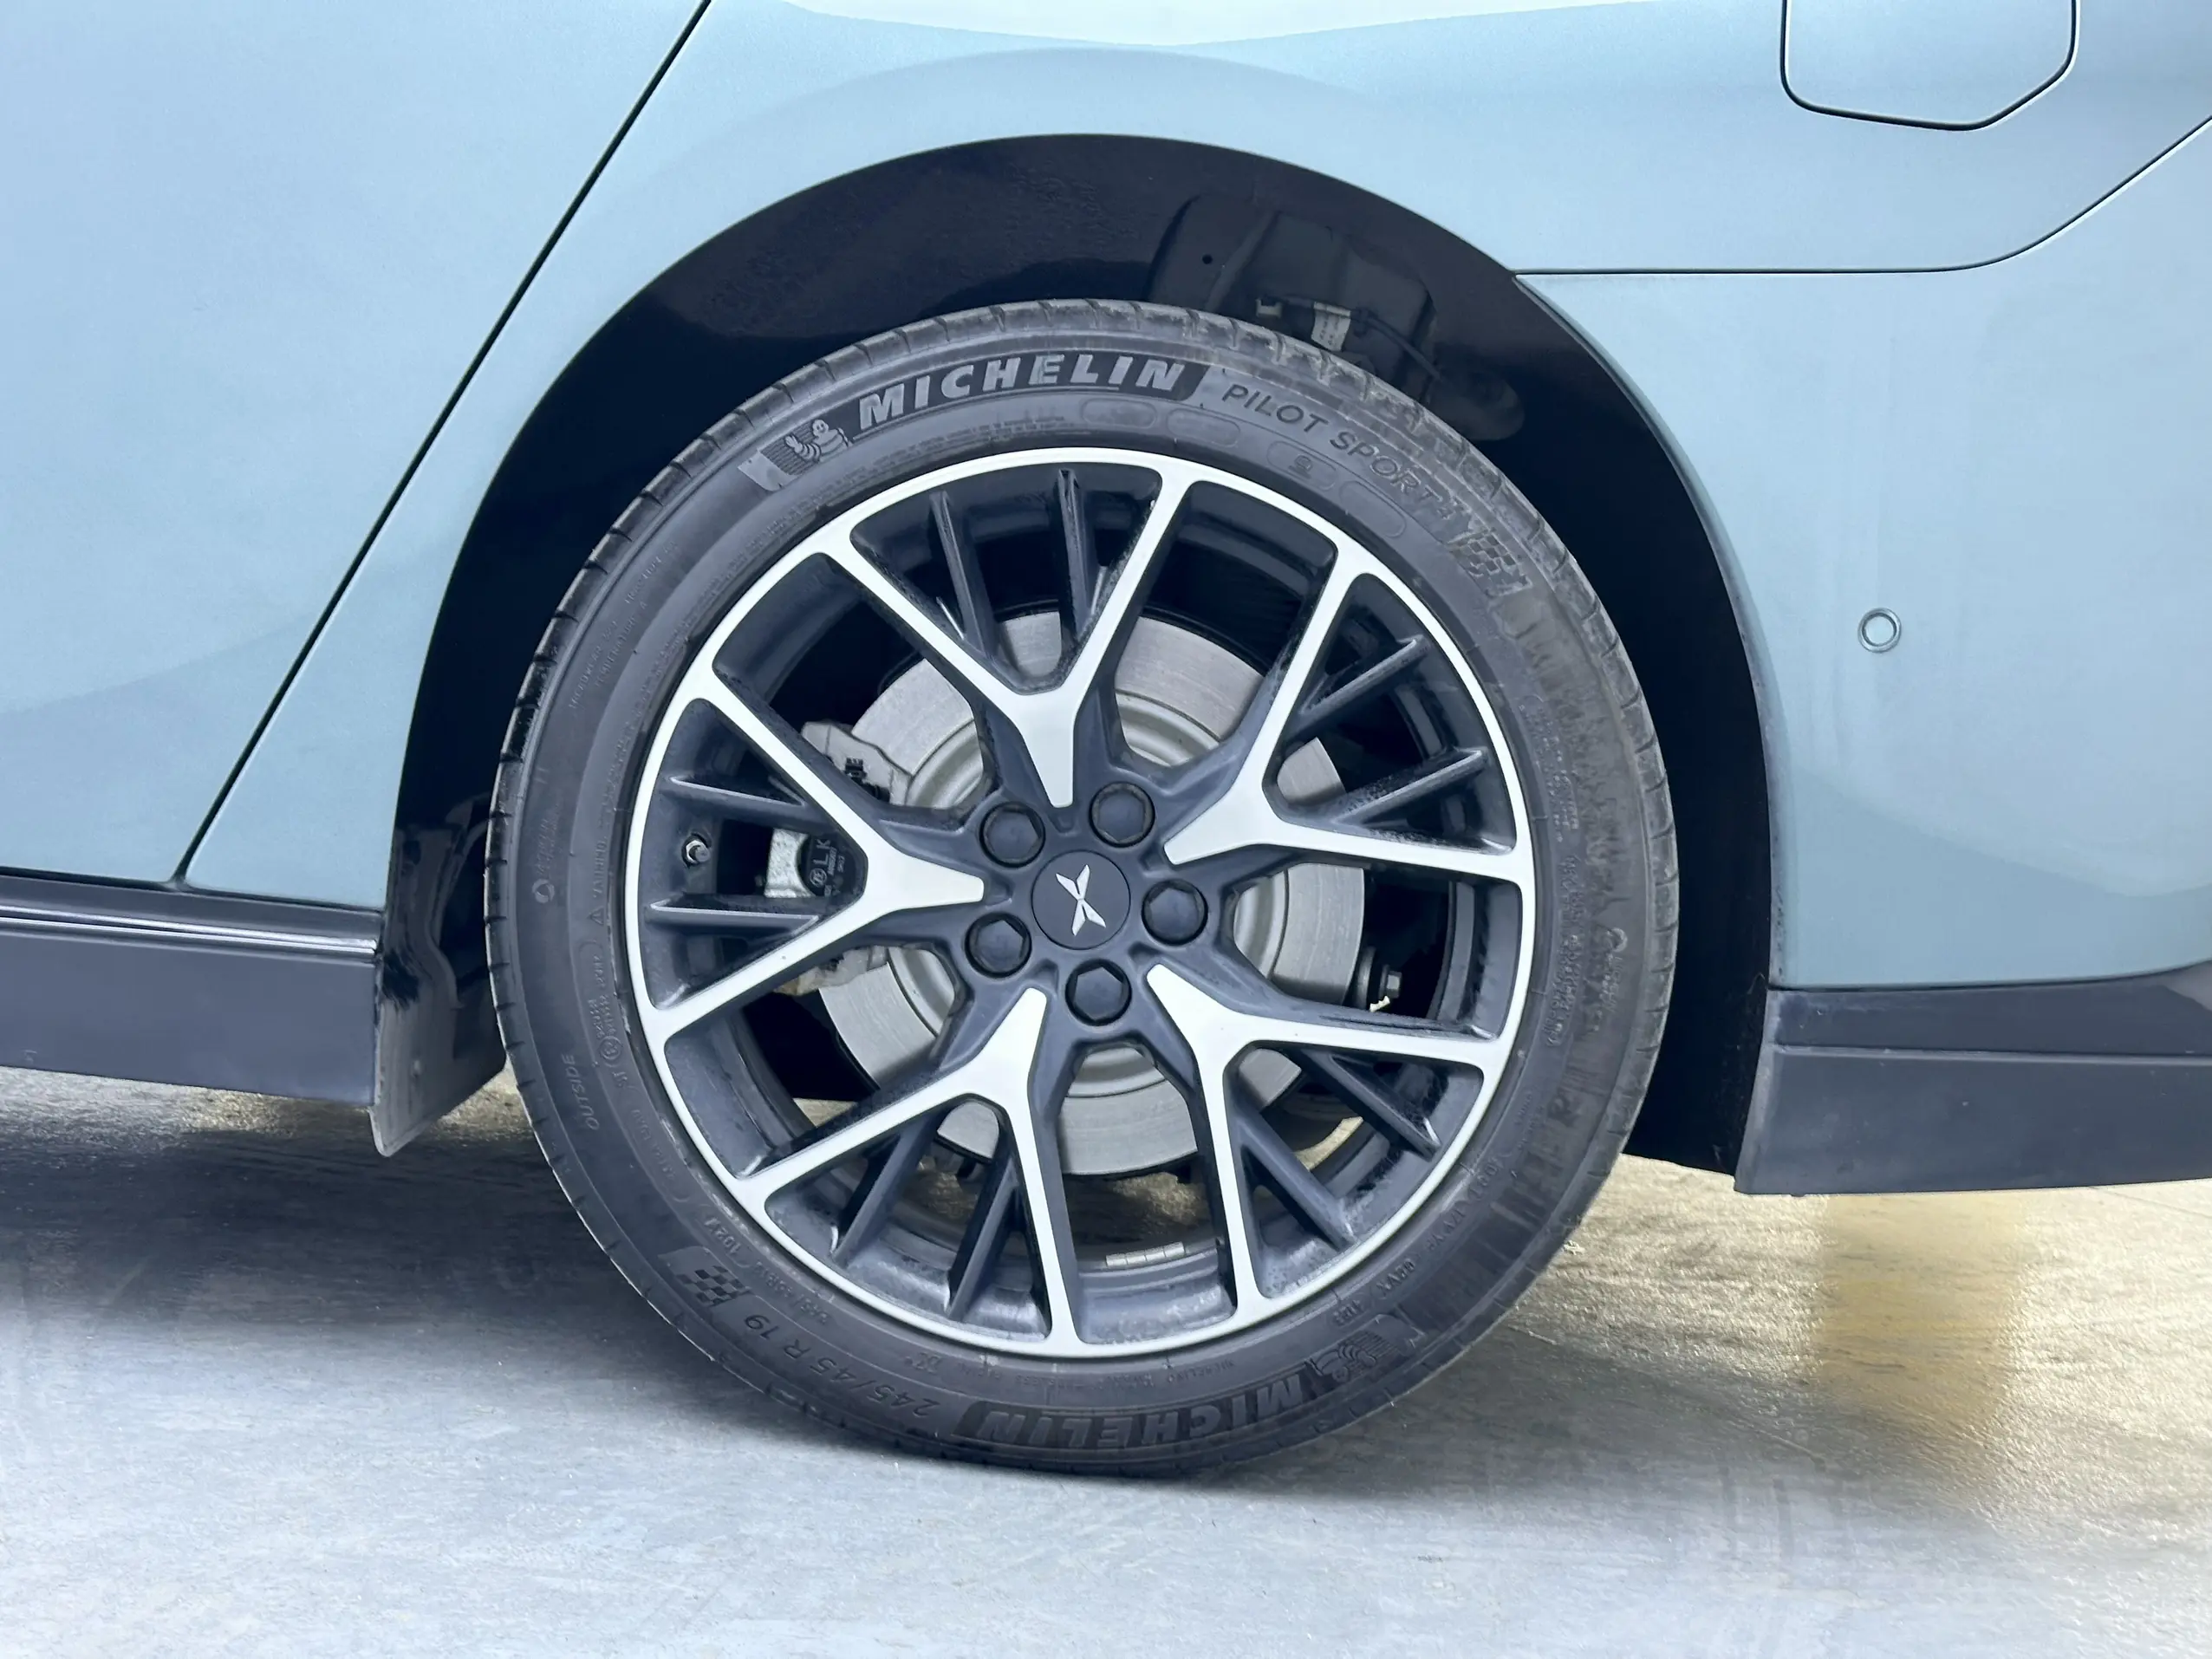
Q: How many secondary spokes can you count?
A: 10